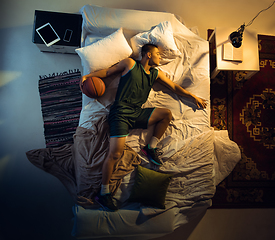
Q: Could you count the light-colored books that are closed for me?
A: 0